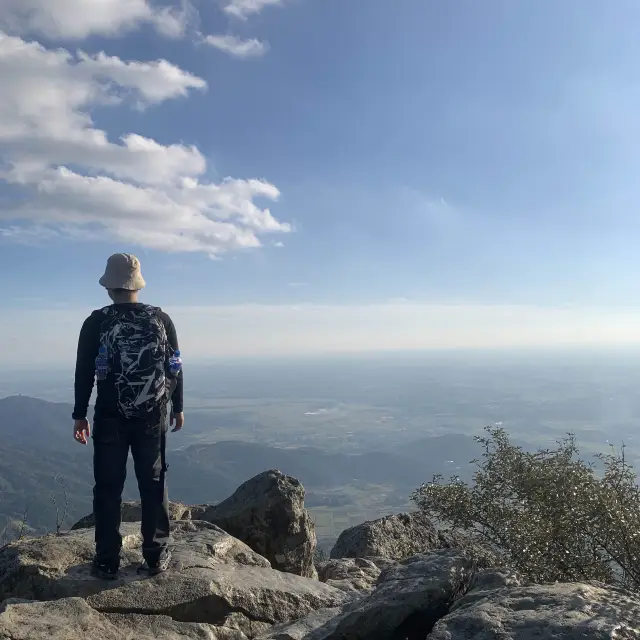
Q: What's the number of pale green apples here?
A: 0